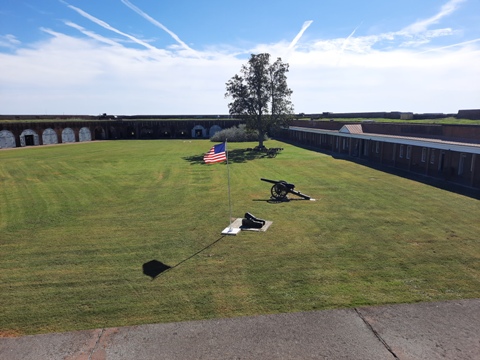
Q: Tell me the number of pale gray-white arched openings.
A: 7